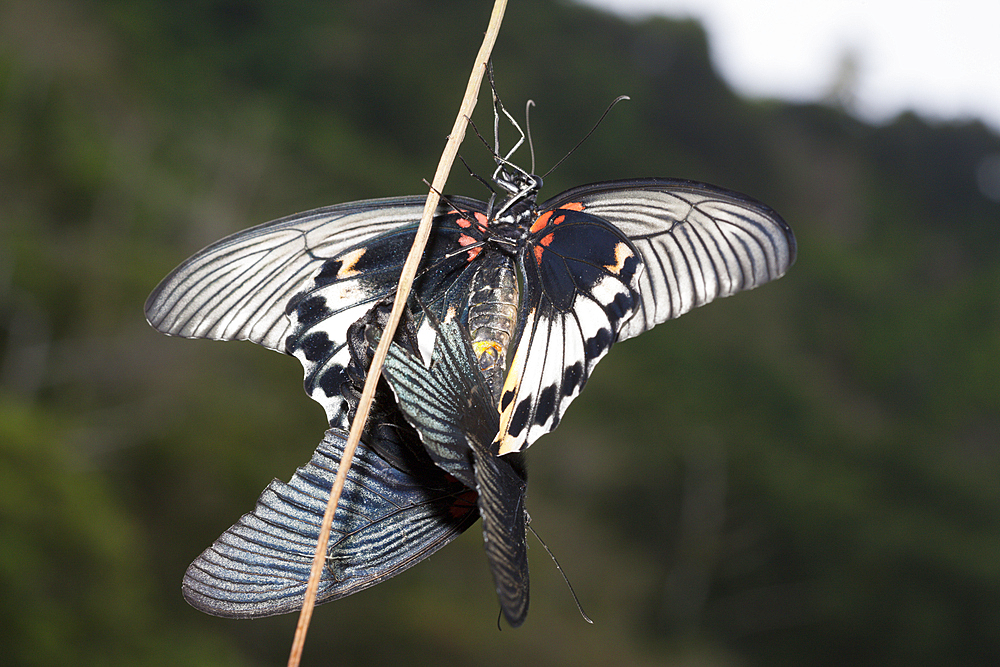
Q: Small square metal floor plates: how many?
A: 0